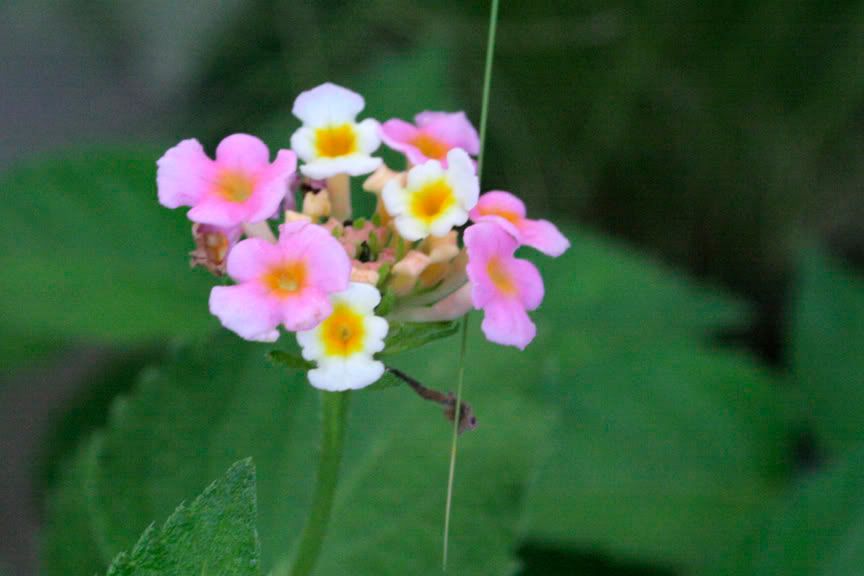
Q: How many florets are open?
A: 8